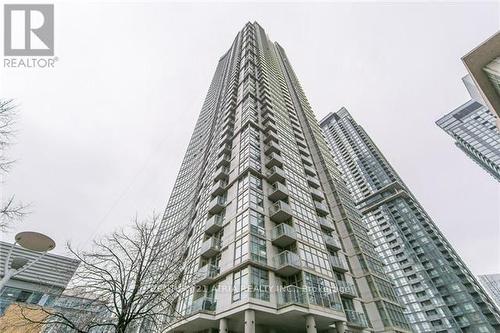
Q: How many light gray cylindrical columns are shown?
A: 4